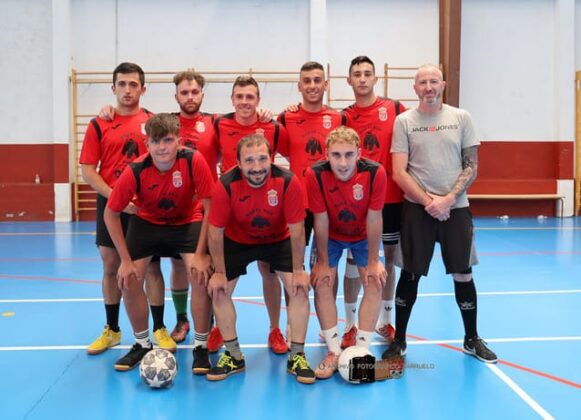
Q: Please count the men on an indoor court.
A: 9